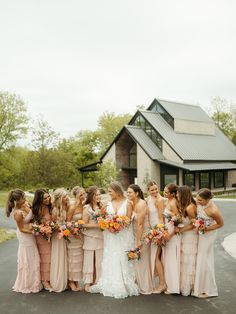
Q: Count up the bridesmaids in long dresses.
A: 10